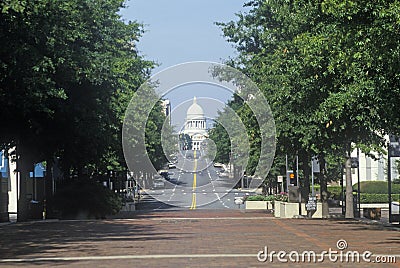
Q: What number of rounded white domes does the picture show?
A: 1